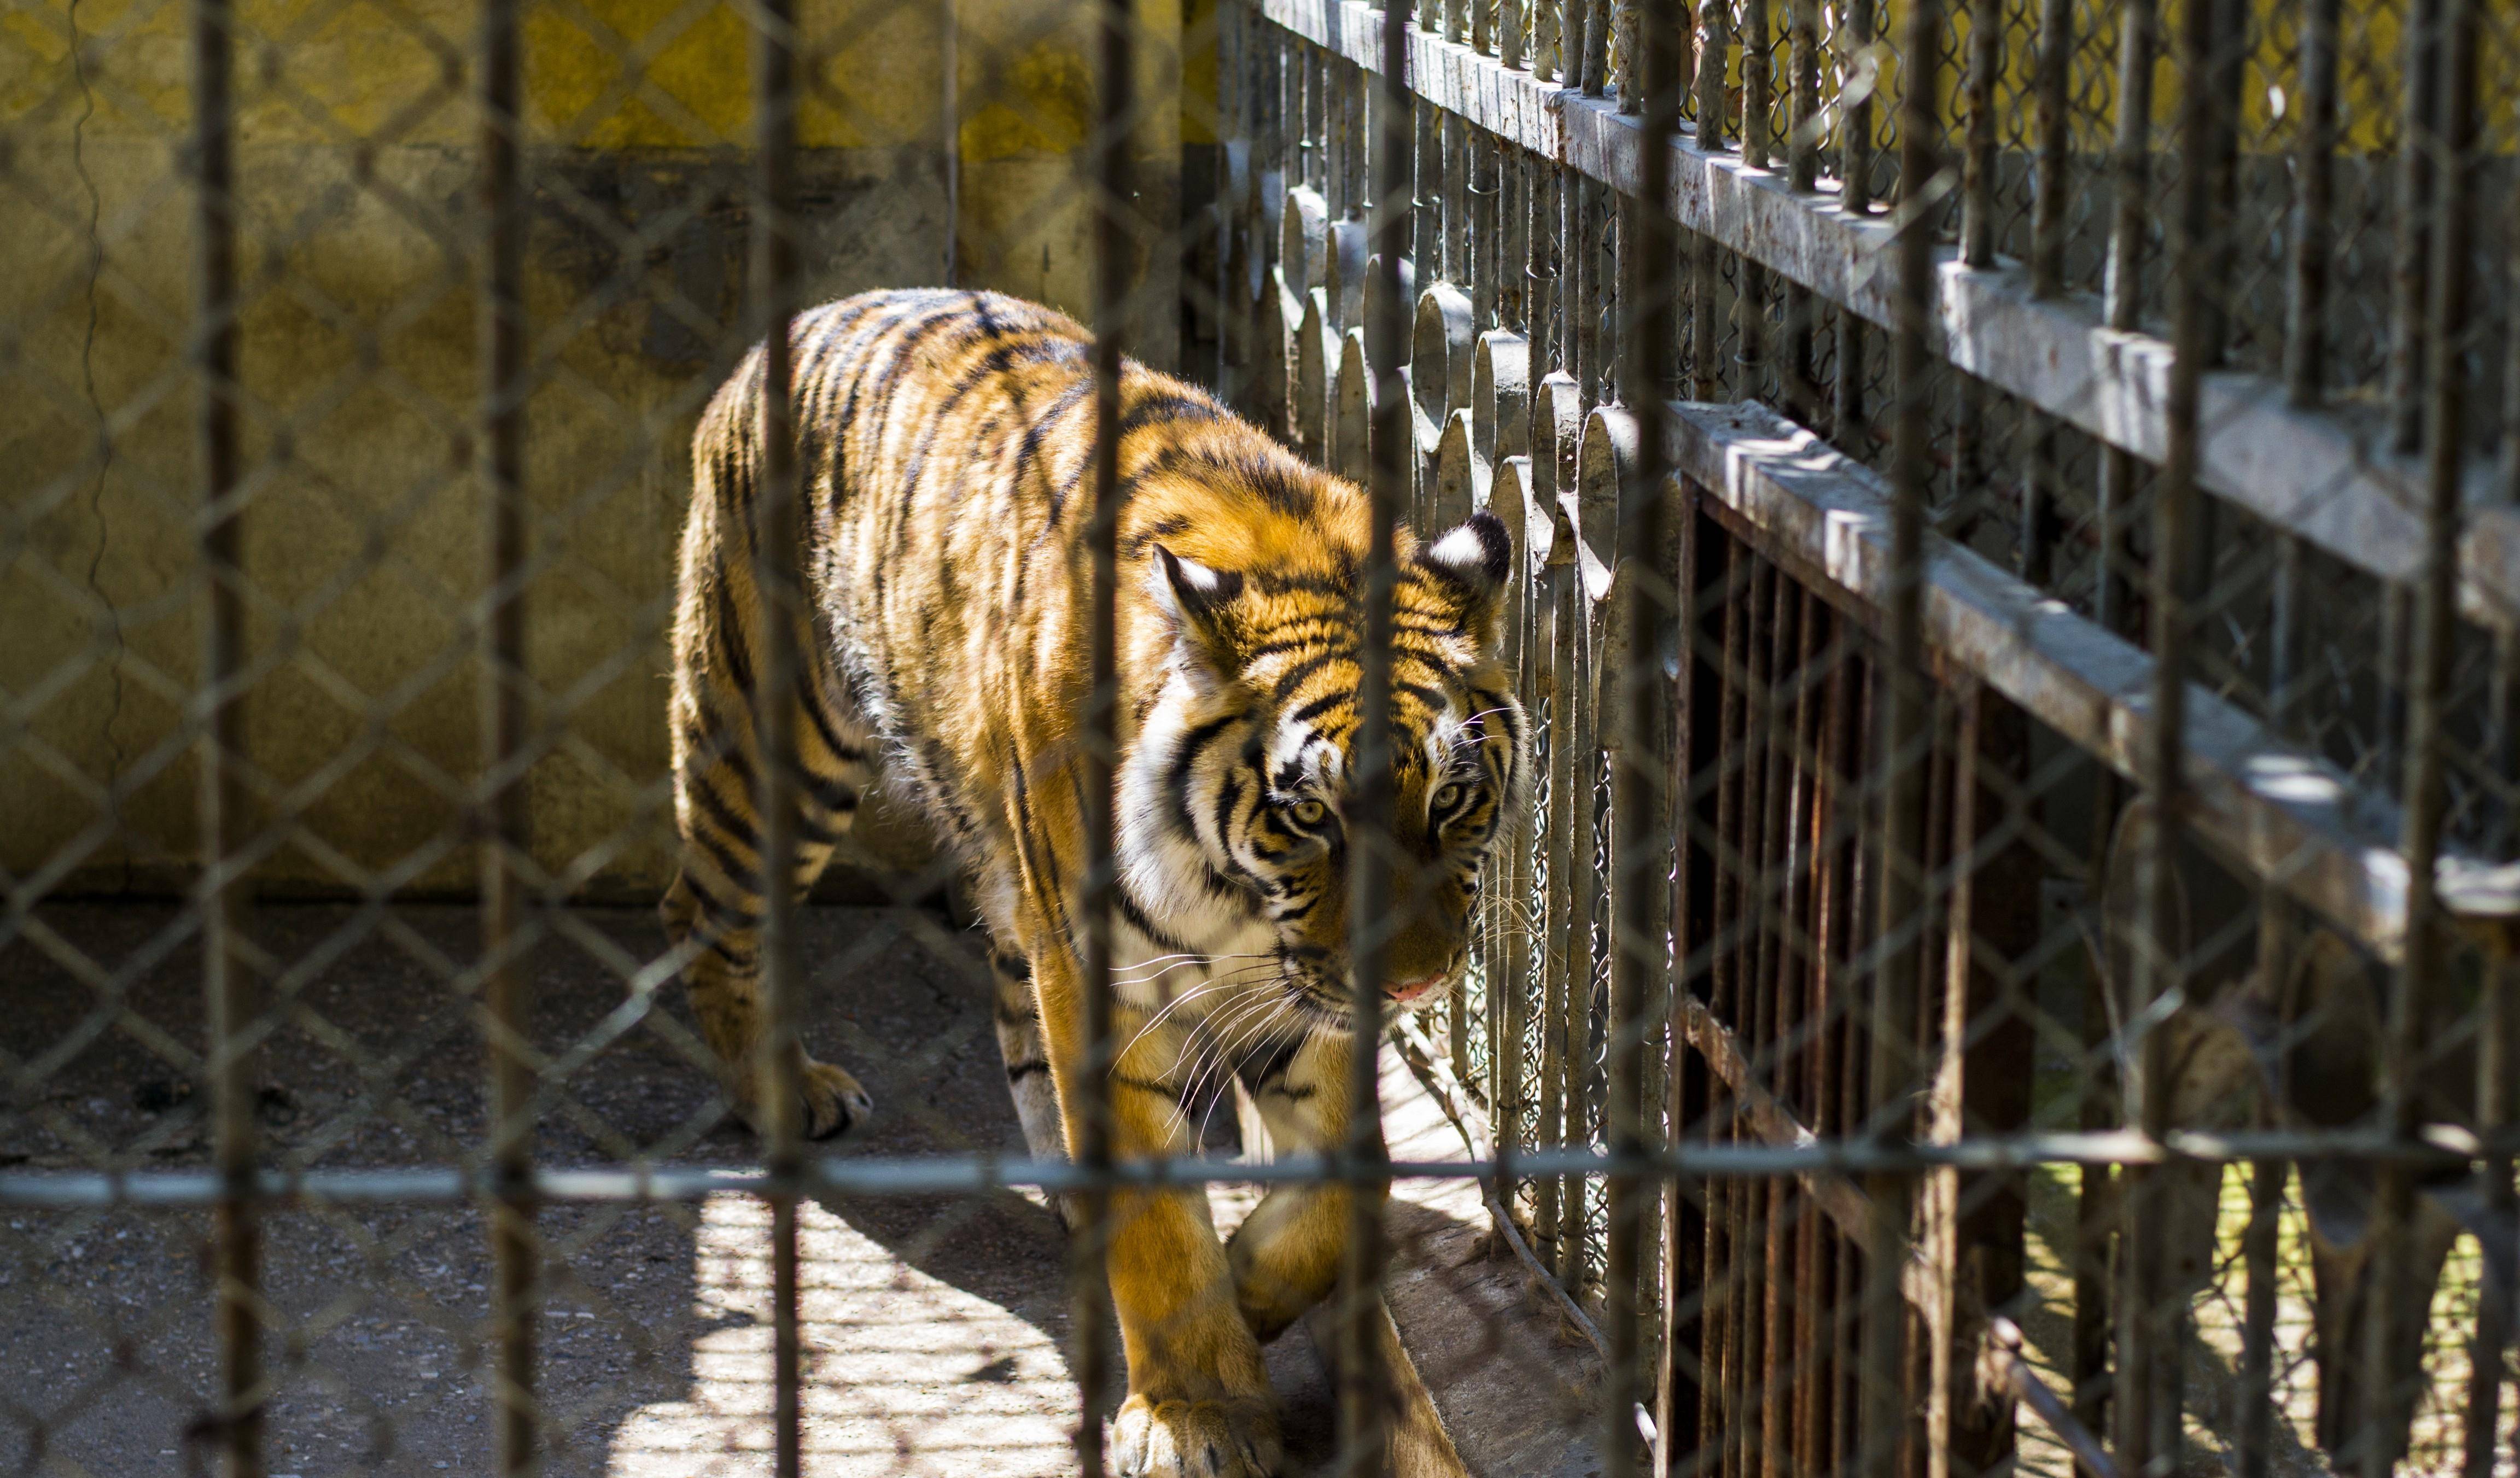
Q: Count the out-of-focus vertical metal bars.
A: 9